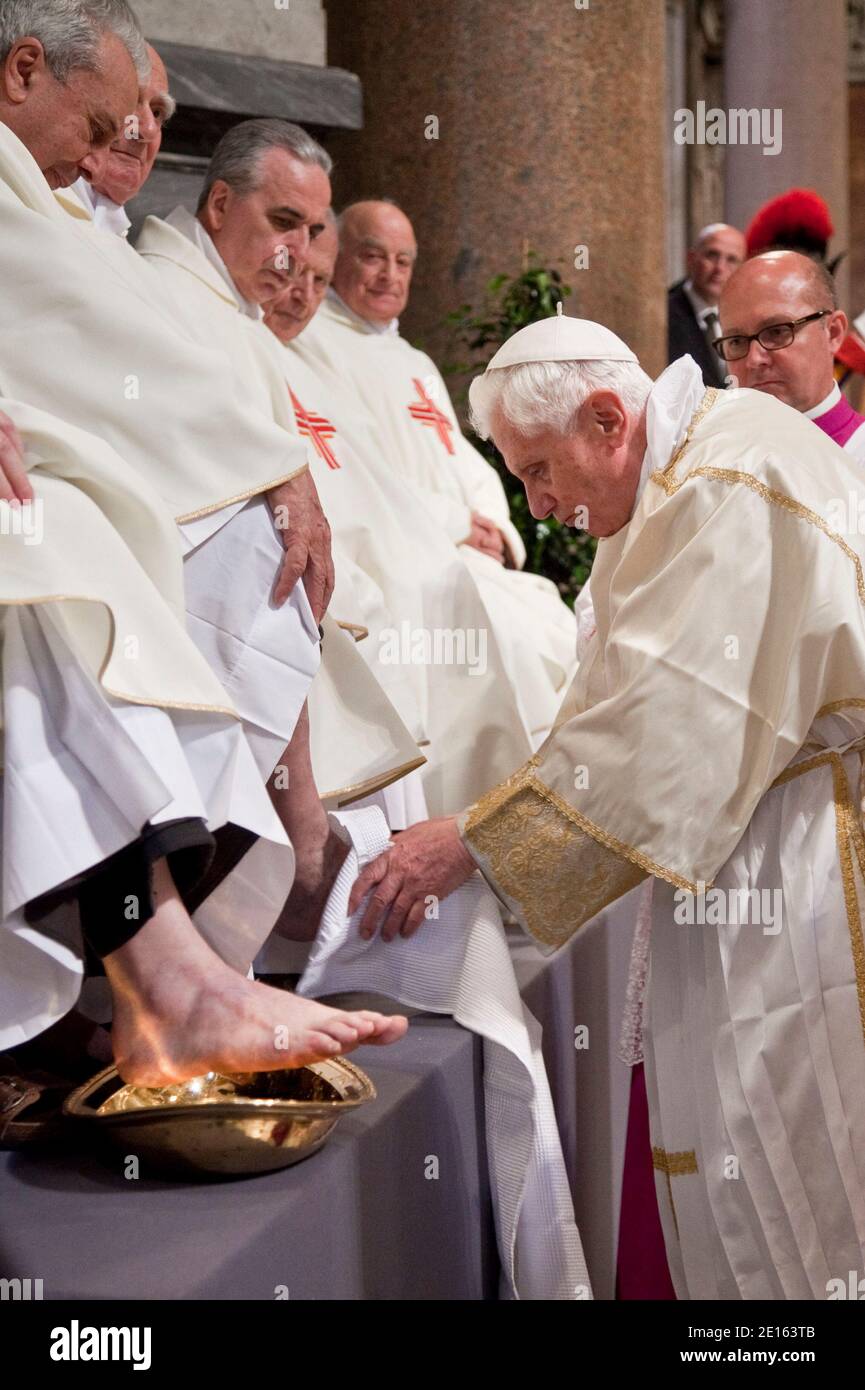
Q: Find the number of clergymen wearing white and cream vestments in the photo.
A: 6